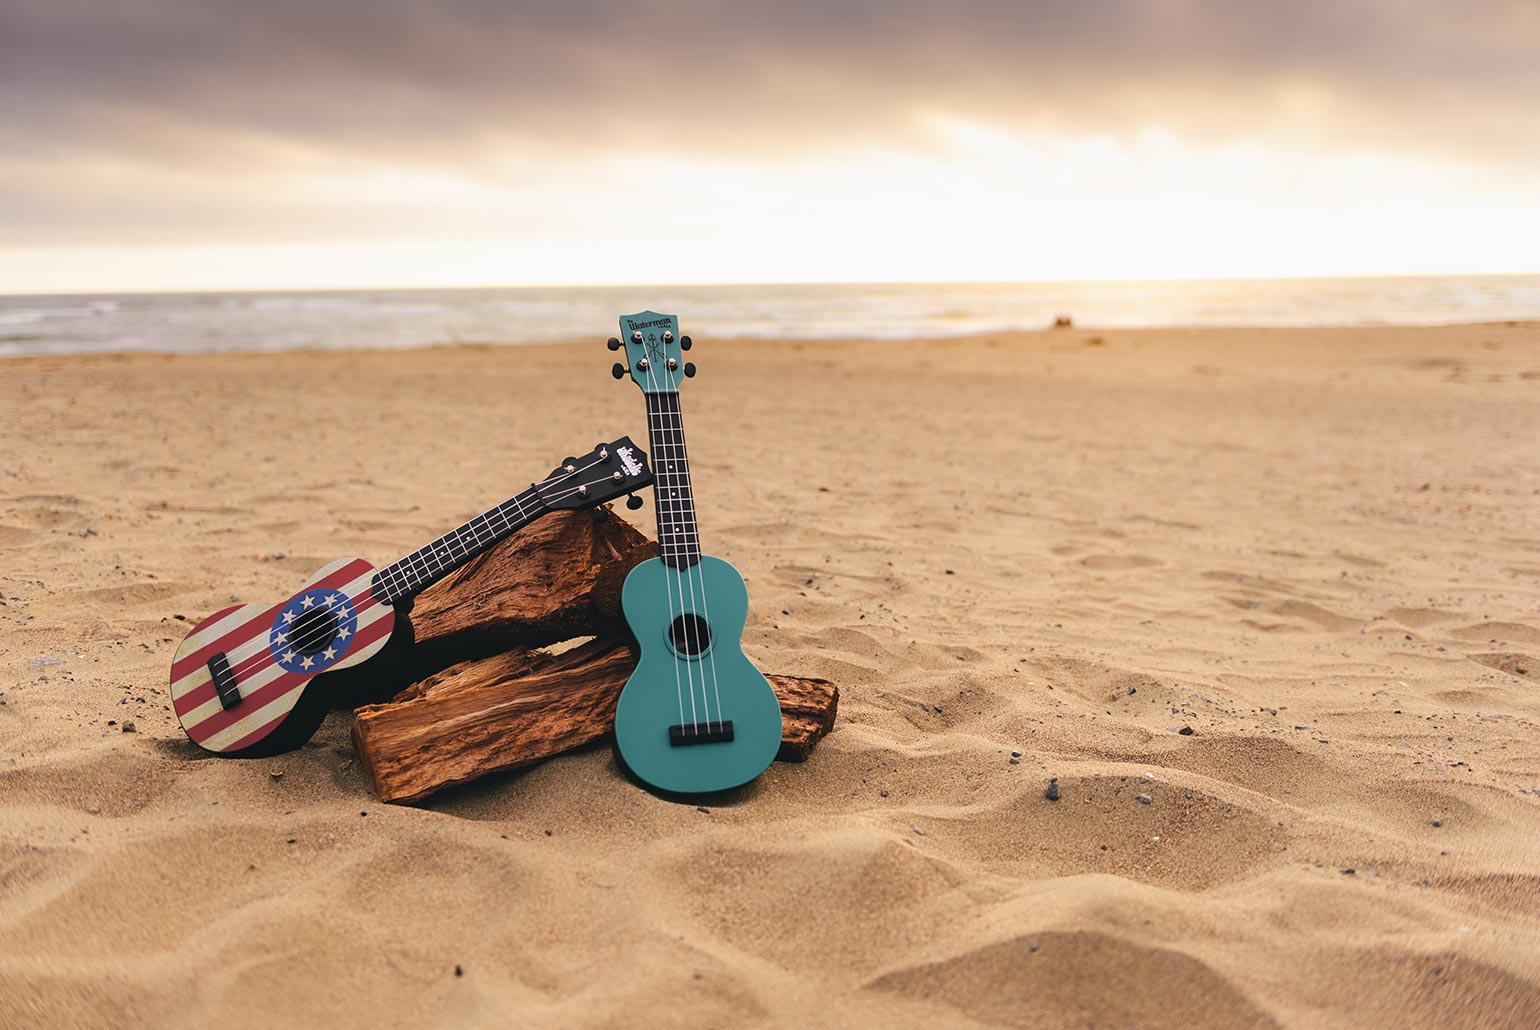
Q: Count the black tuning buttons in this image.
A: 8